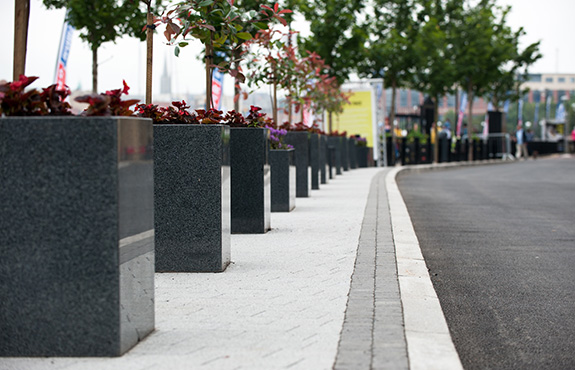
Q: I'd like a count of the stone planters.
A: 12